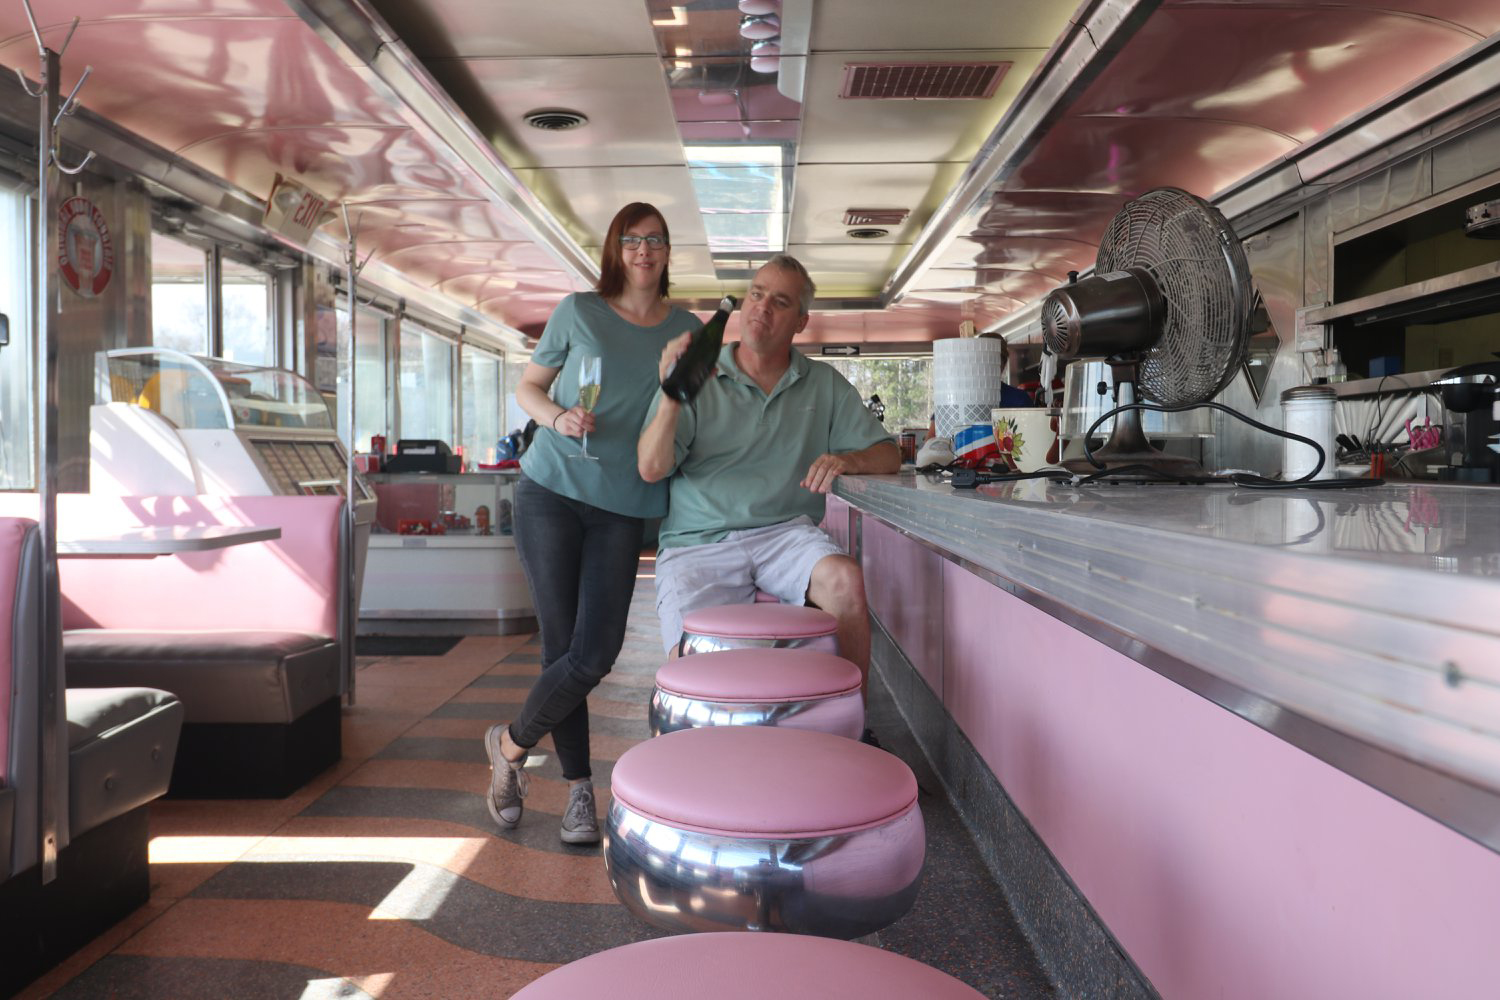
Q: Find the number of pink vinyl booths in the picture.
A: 2